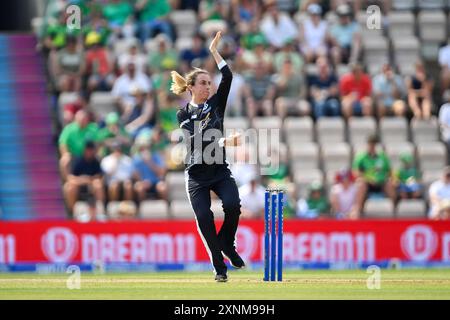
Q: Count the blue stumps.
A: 3